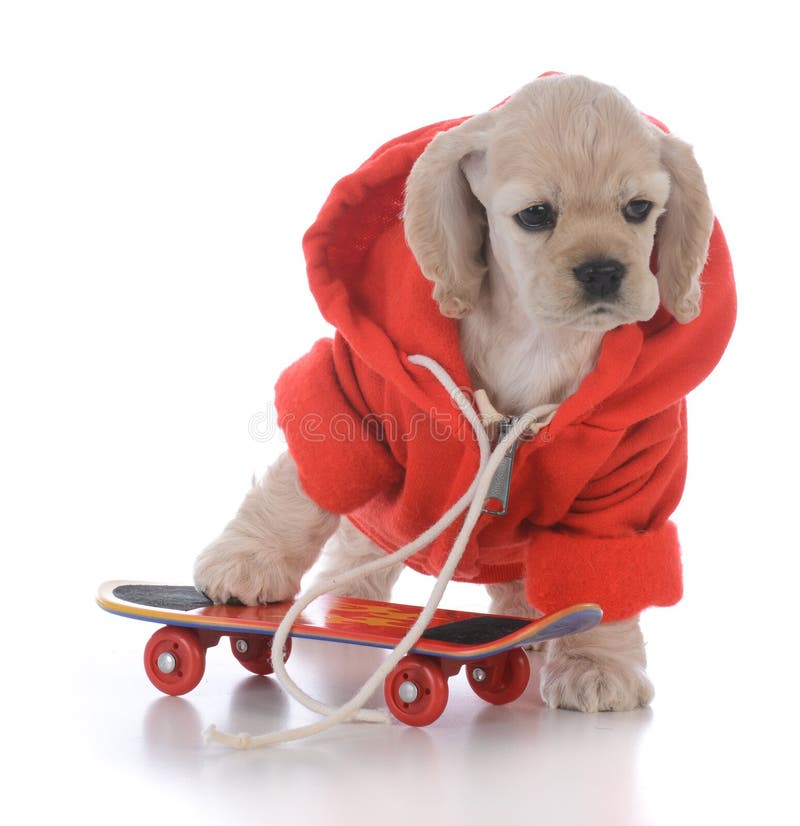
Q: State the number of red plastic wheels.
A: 4